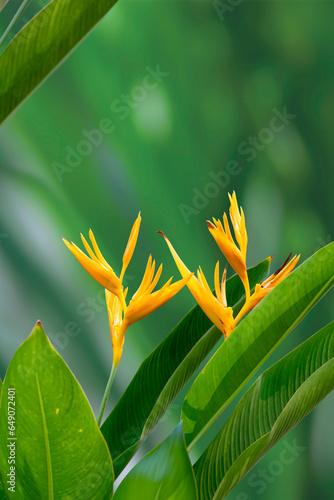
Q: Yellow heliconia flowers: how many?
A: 2